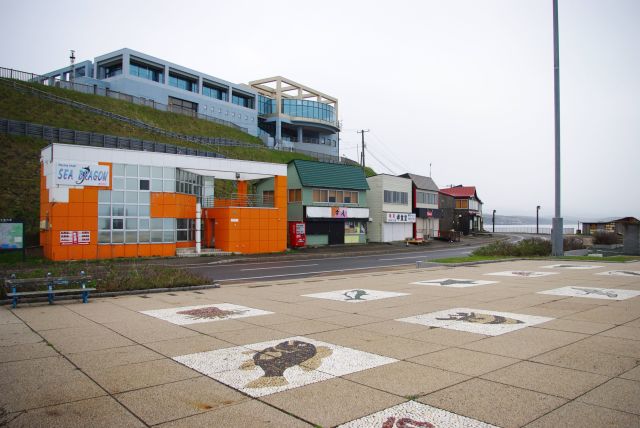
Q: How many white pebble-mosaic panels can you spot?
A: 10